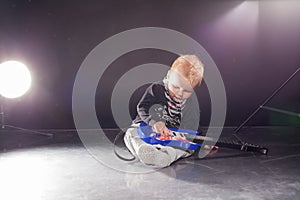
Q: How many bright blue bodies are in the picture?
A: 1